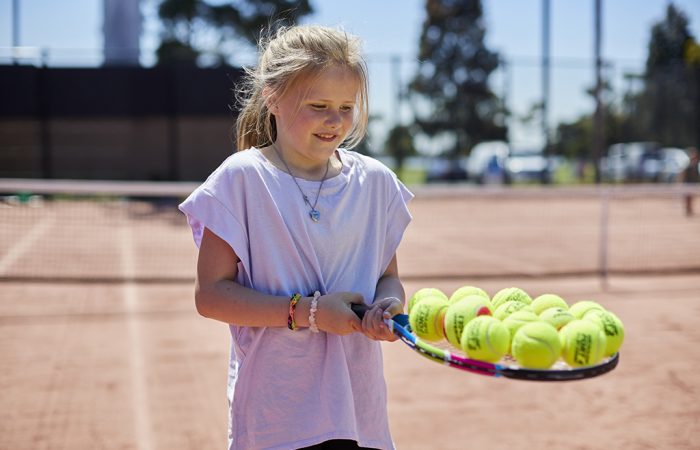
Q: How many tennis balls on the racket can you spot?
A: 14